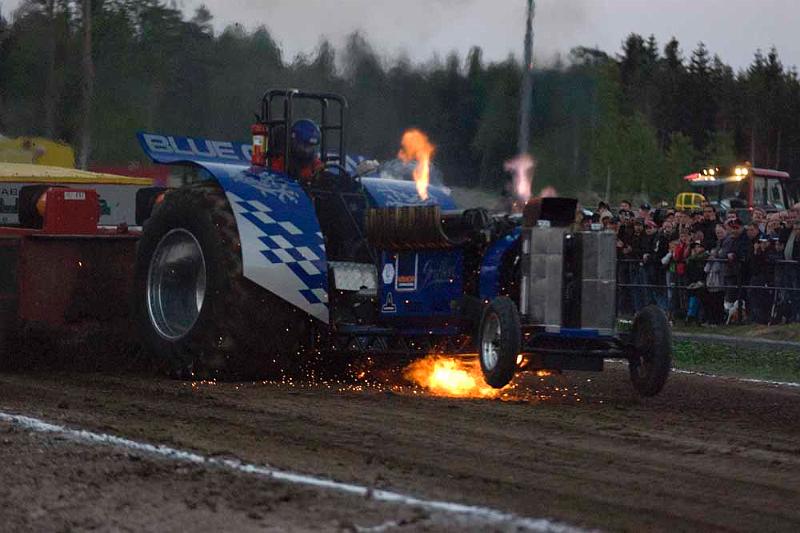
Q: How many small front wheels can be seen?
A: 2